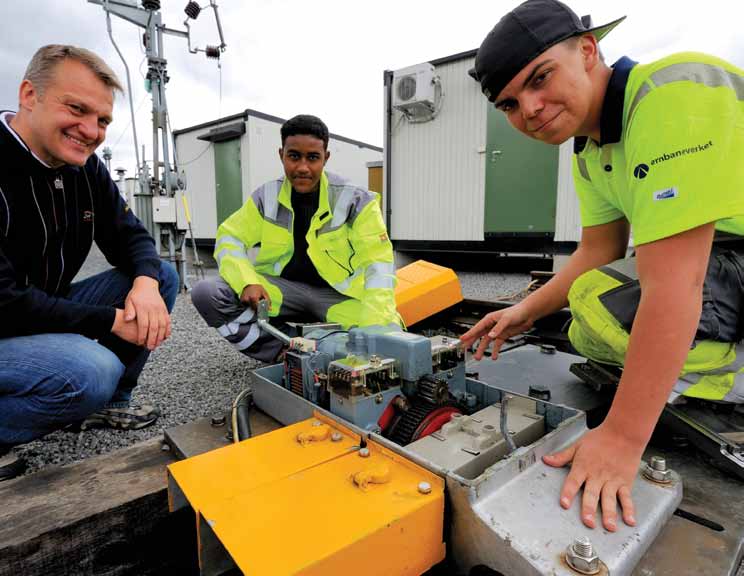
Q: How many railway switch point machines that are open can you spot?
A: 1